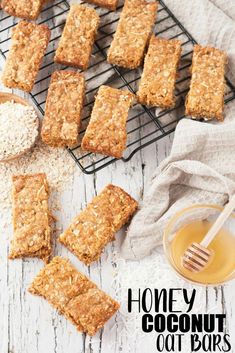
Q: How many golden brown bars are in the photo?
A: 12